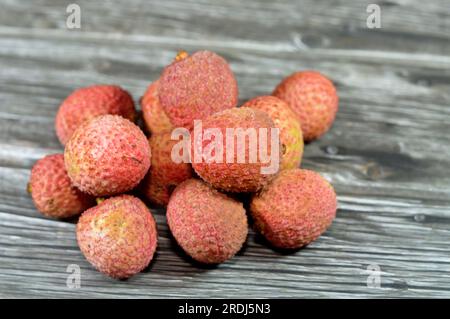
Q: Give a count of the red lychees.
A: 12